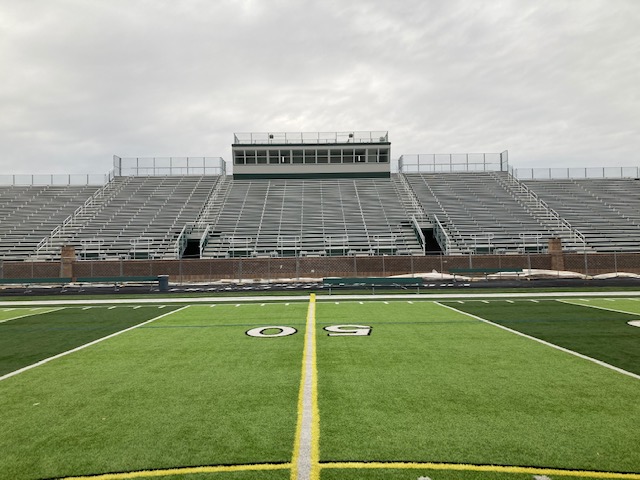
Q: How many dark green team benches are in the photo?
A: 4